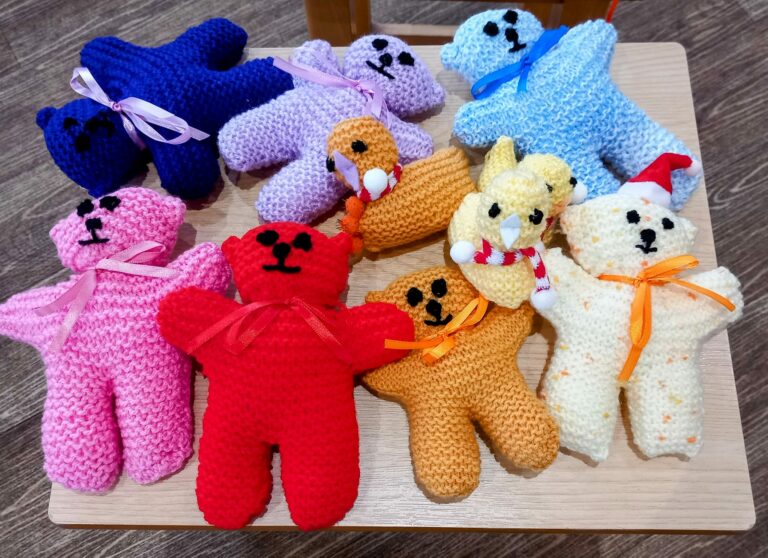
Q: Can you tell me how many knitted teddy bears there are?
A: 7